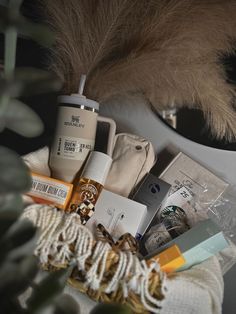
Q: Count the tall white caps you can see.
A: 1